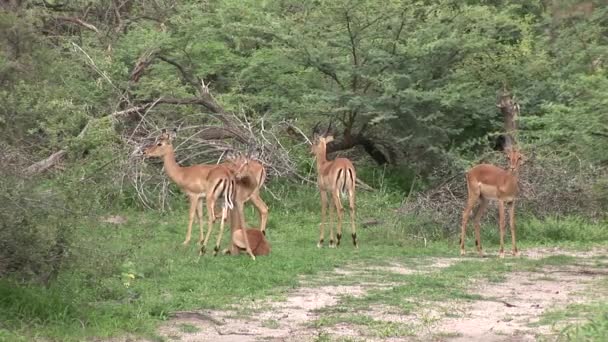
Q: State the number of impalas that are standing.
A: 4